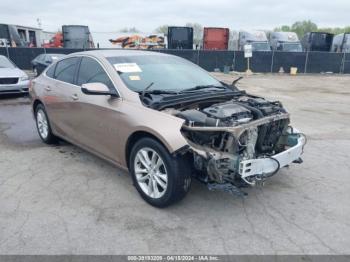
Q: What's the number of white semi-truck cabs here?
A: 3